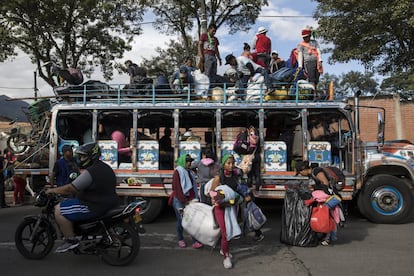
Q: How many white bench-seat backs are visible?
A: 6